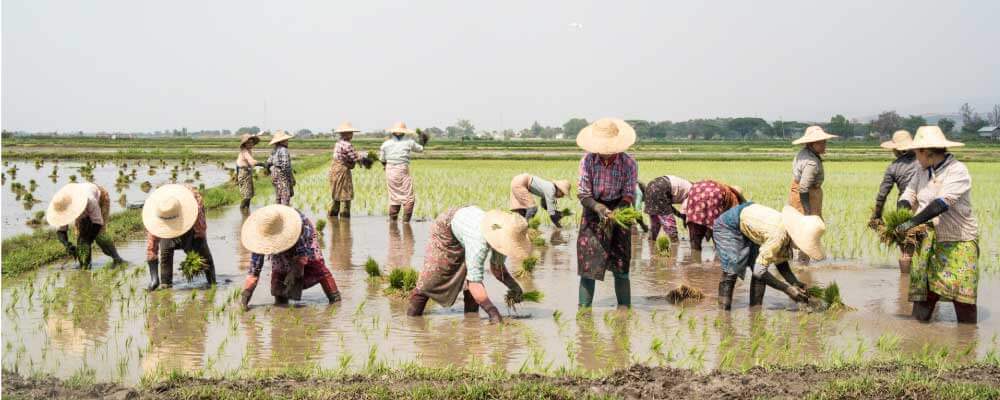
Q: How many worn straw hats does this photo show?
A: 14